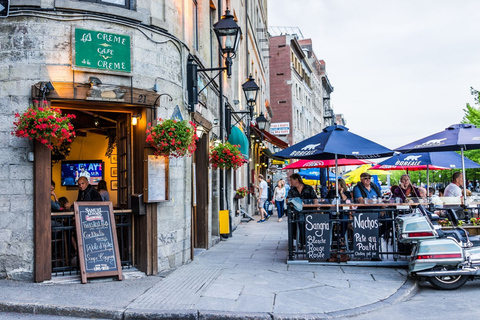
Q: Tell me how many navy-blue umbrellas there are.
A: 3